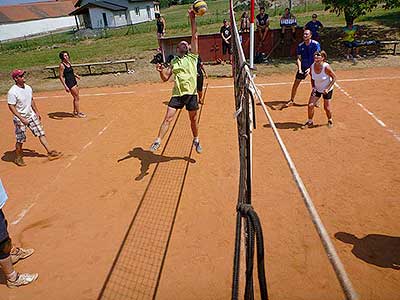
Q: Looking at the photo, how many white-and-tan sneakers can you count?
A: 2